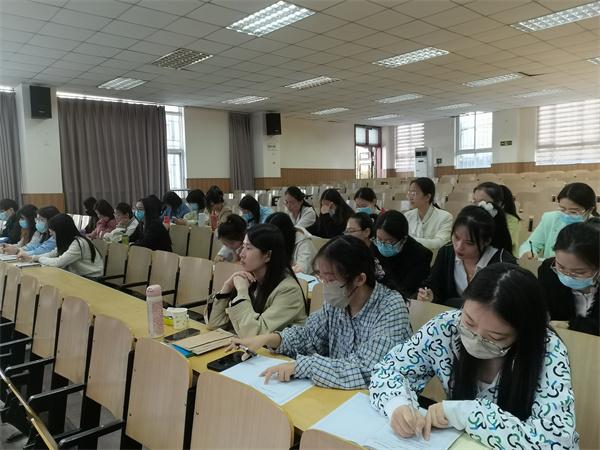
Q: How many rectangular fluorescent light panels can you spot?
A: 14